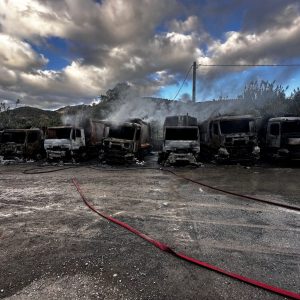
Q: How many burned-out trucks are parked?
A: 6